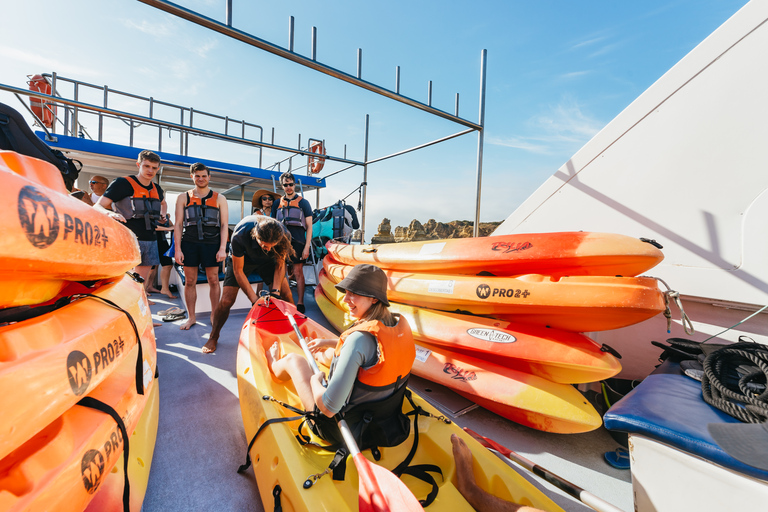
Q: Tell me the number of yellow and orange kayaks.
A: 9